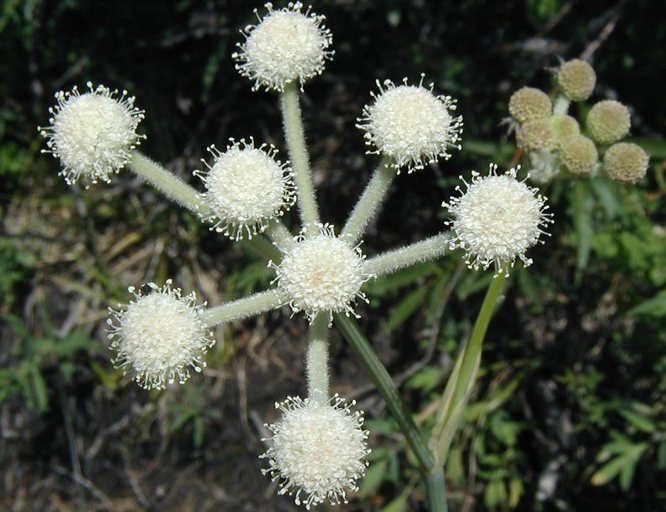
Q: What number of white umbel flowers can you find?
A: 8